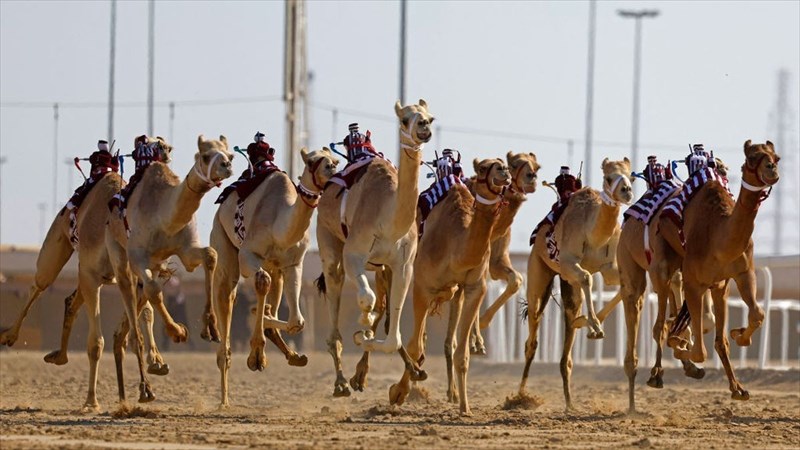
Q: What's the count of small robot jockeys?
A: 8